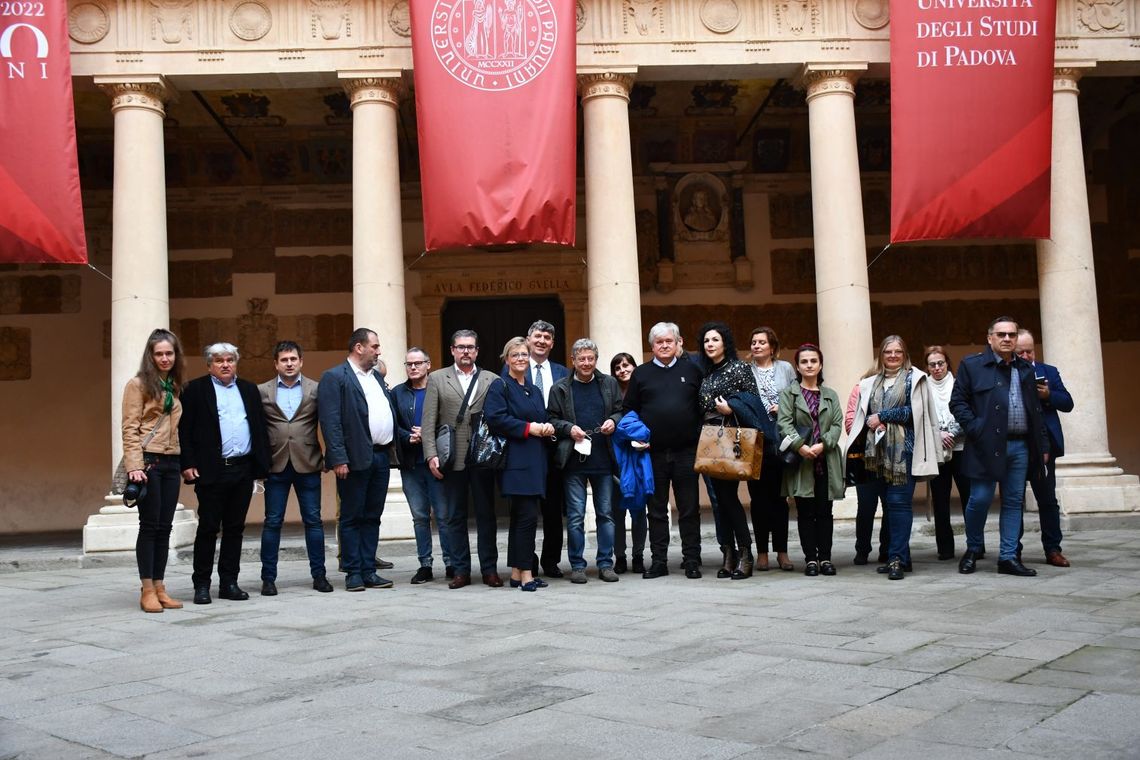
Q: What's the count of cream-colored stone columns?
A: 5